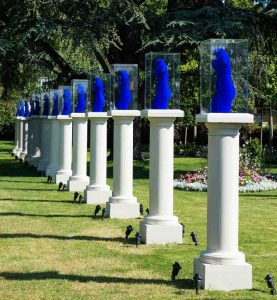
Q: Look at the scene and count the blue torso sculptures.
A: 13